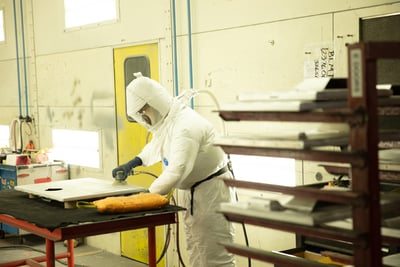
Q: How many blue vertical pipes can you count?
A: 4